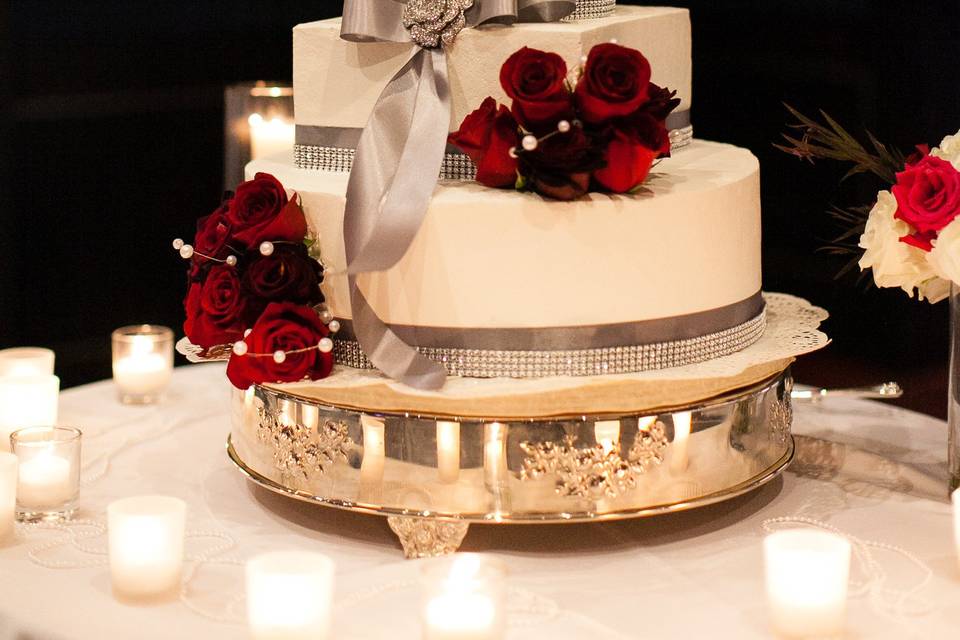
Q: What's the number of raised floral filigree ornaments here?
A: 3